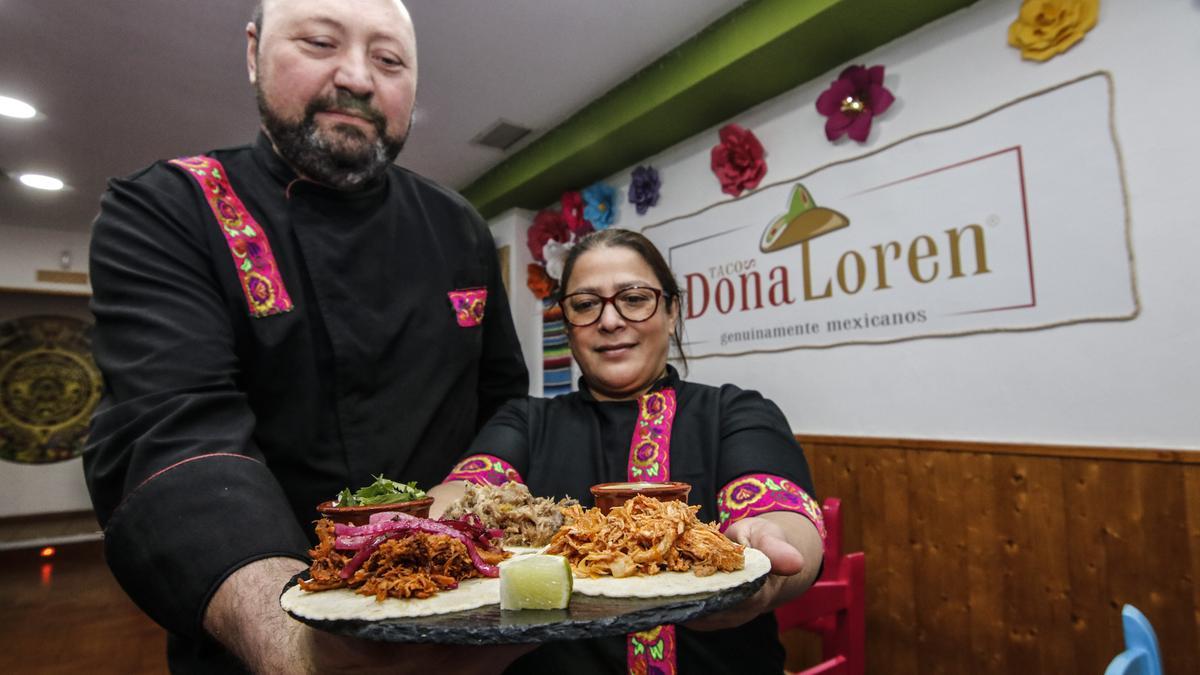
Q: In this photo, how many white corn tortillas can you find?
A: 3